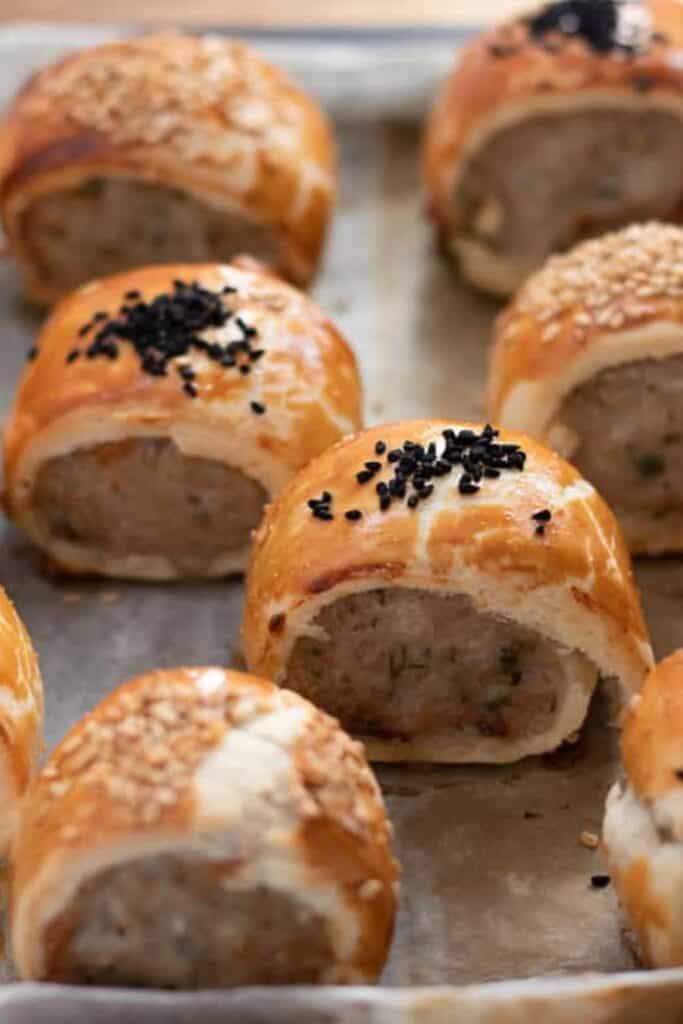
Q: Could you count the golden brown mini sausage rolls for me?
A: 8